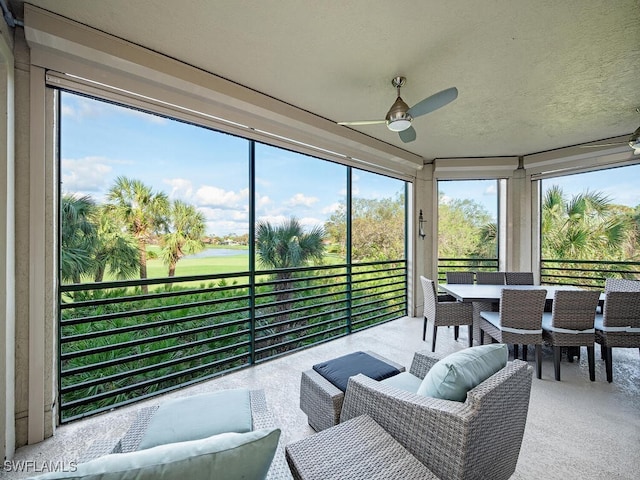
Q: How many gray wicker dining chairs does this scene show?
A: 8